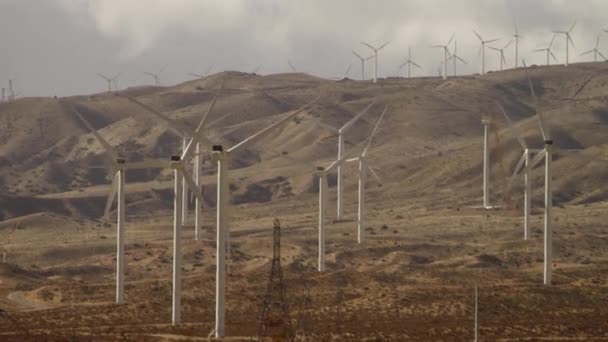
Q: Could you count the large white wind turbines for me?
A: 11